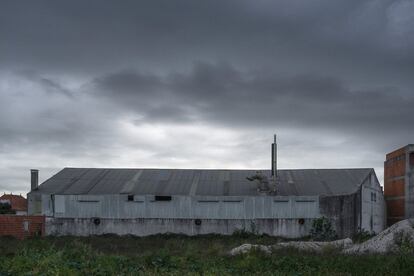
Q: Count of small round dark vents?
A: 3